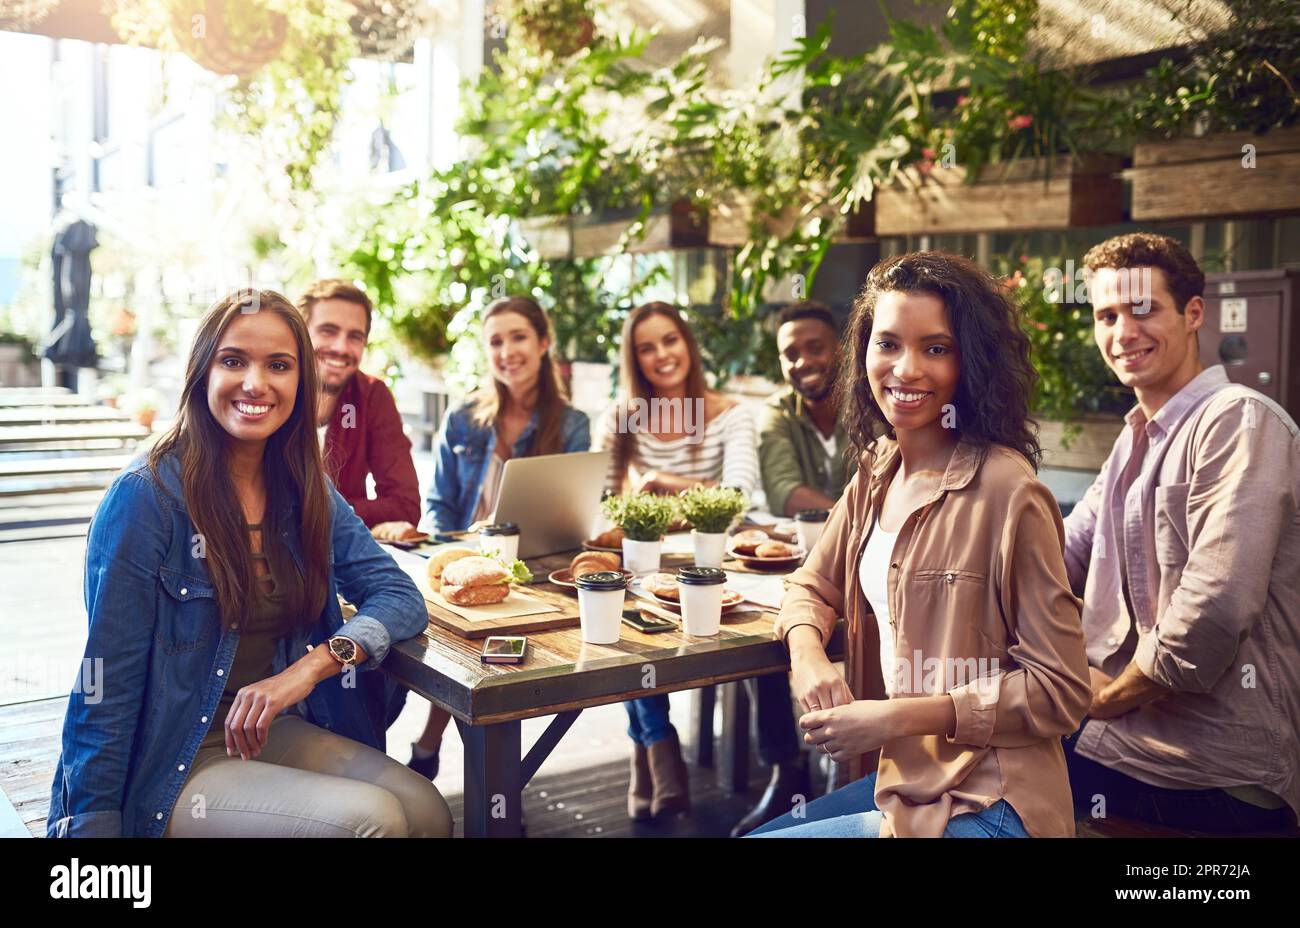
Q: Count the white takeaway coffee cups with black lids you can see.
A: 4